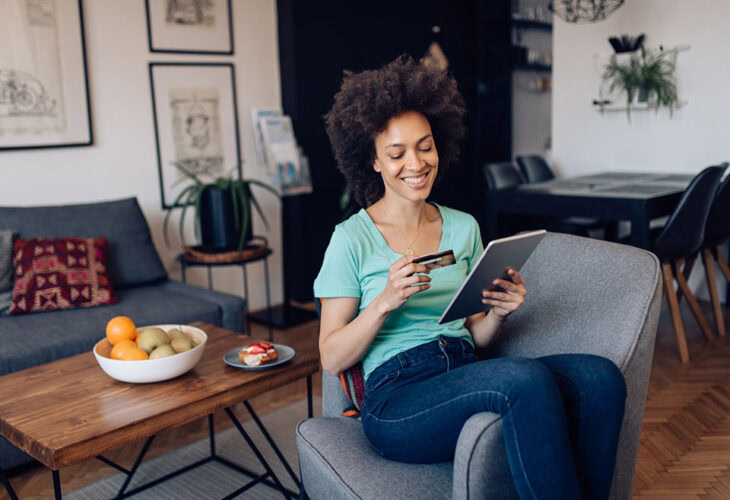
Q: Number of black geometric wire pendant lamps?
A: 1